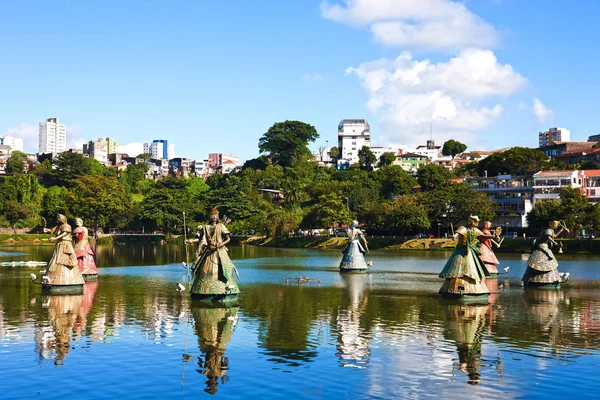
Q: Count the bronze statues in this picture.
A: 7